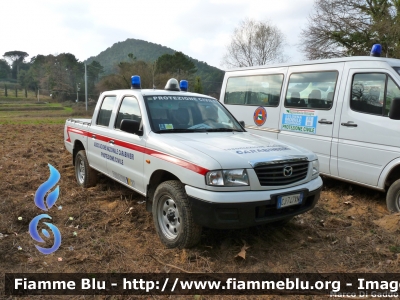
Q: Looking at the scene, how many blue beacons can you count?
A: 3